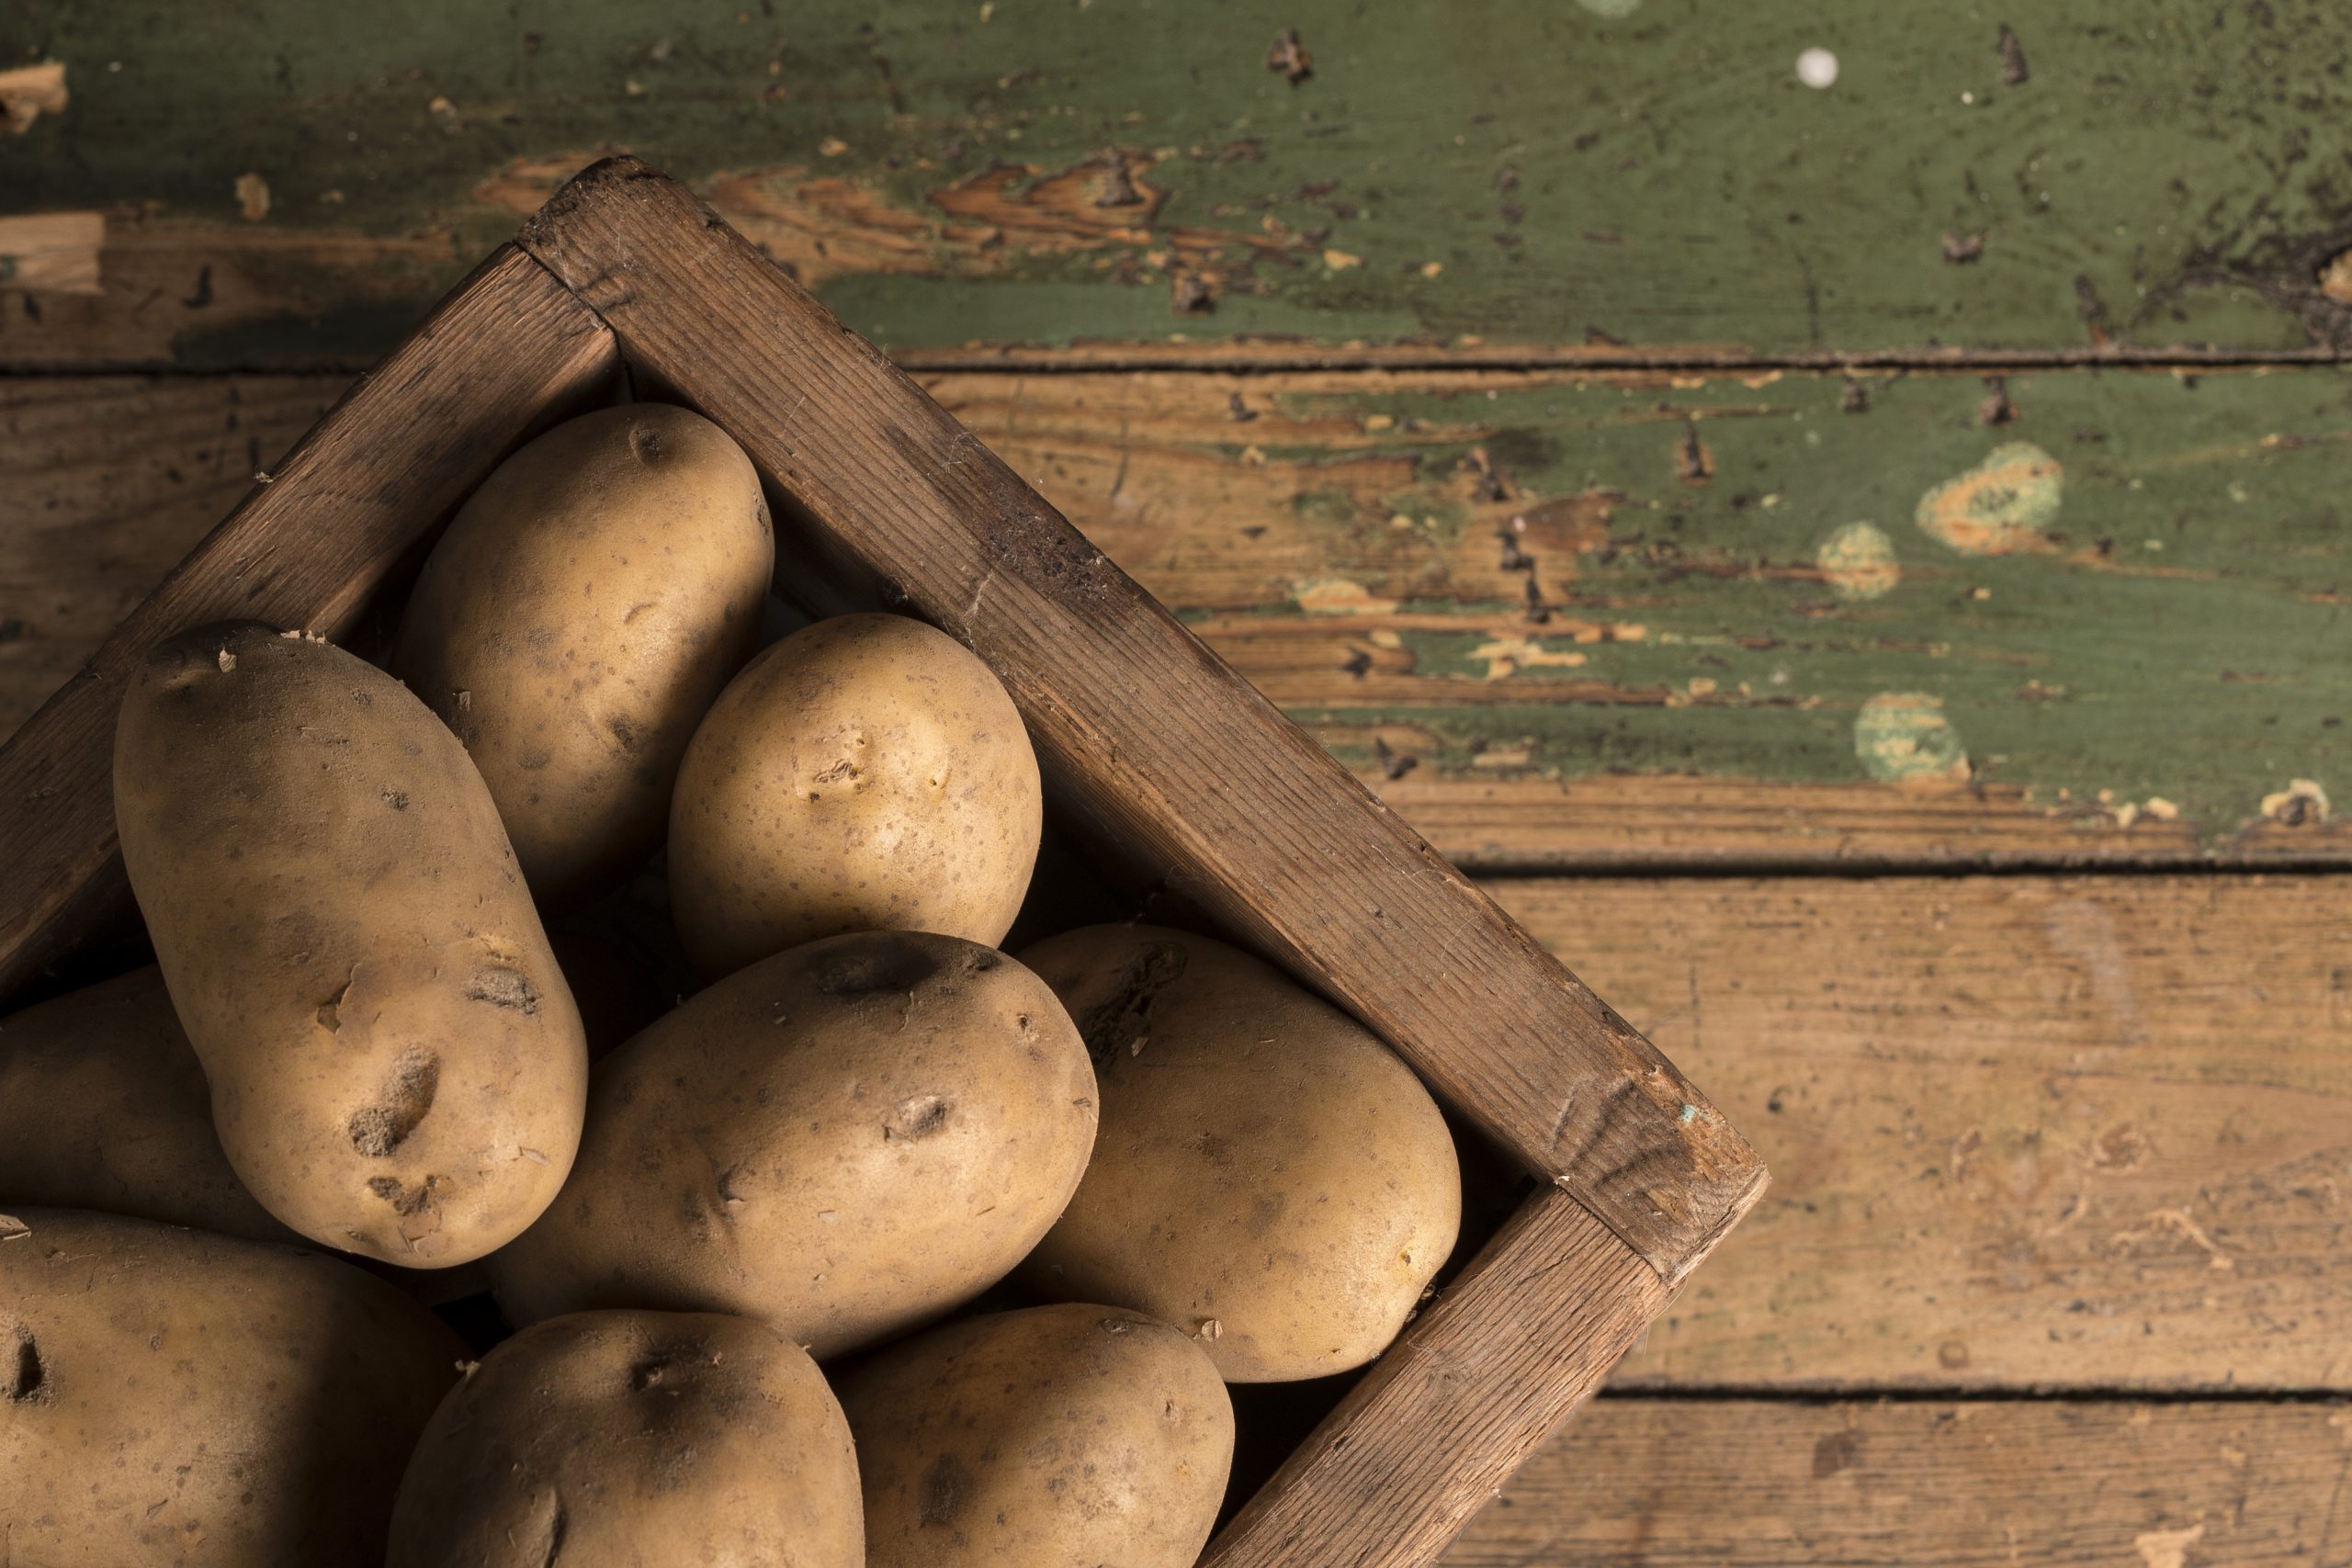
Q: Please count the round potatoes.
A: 1